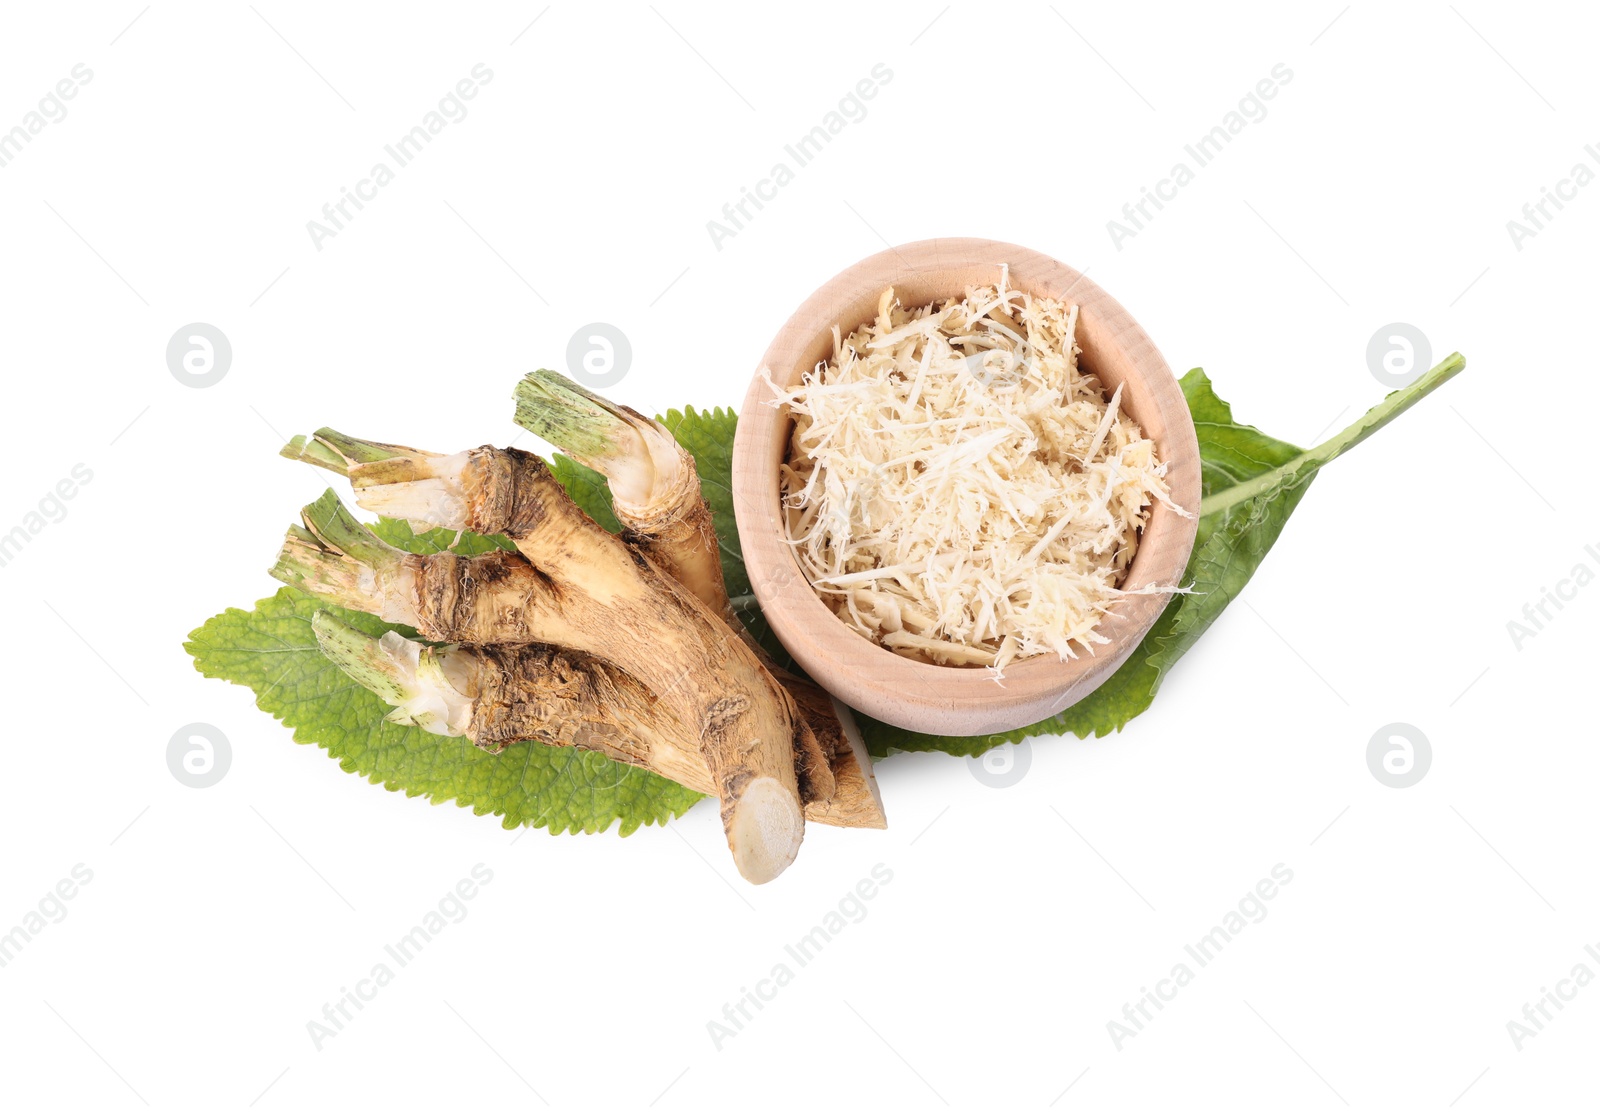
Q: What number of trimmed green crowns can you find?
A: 4